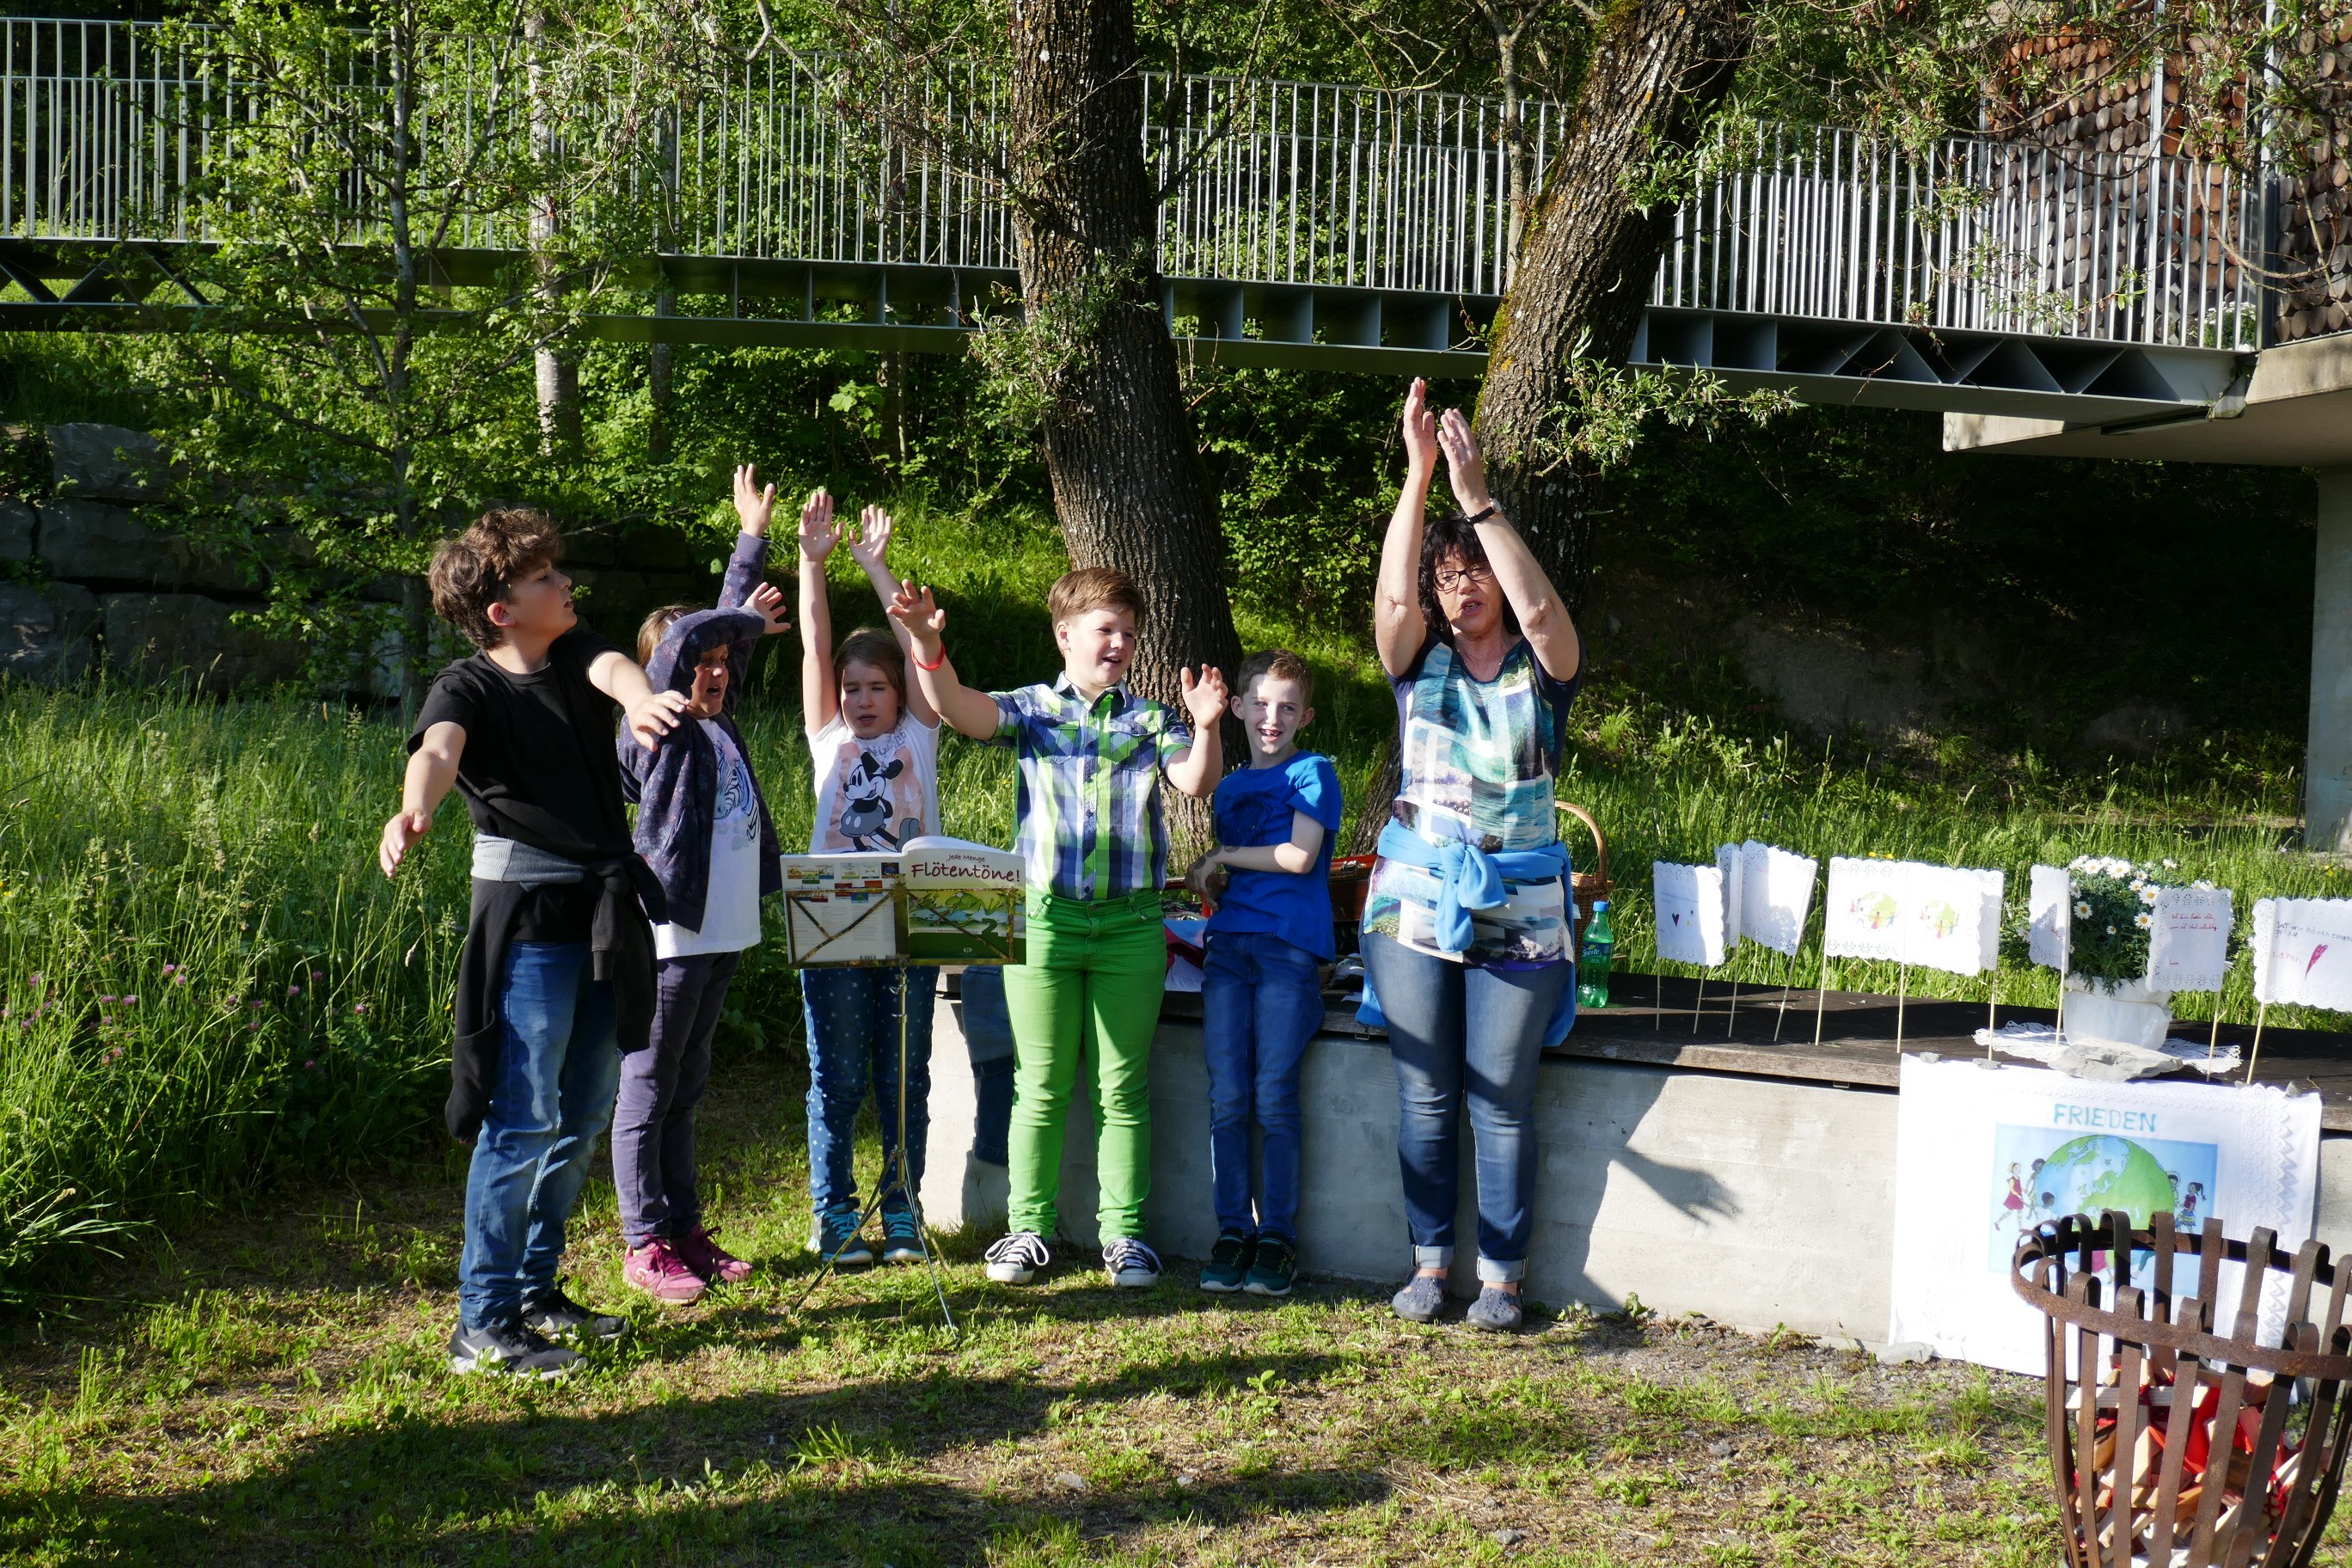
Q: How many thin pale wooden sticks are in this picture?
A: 10